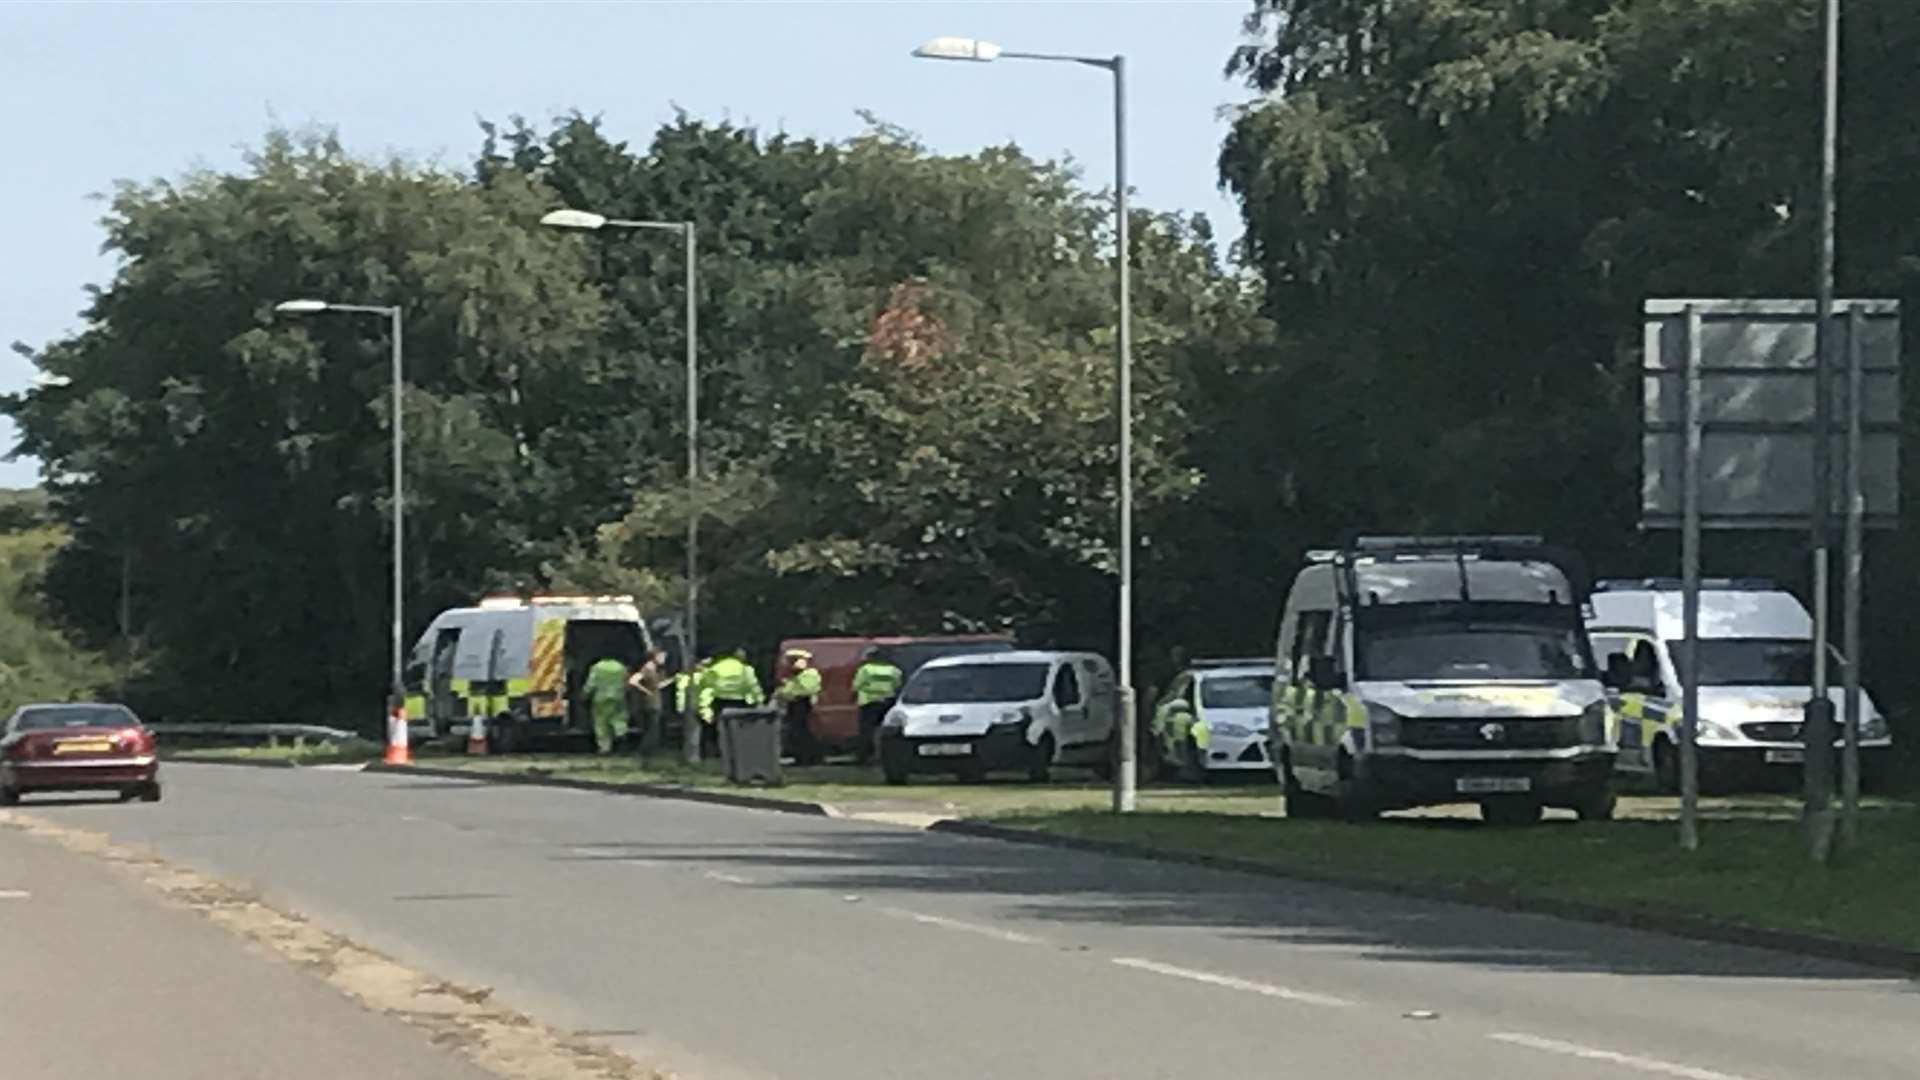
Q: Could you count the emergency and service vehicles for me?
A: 4